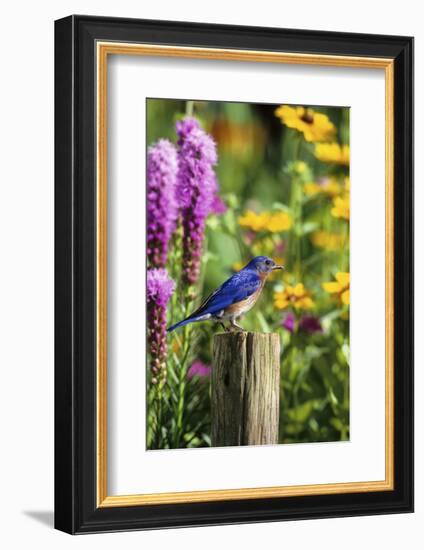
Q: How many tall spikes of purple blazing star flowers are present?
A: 3